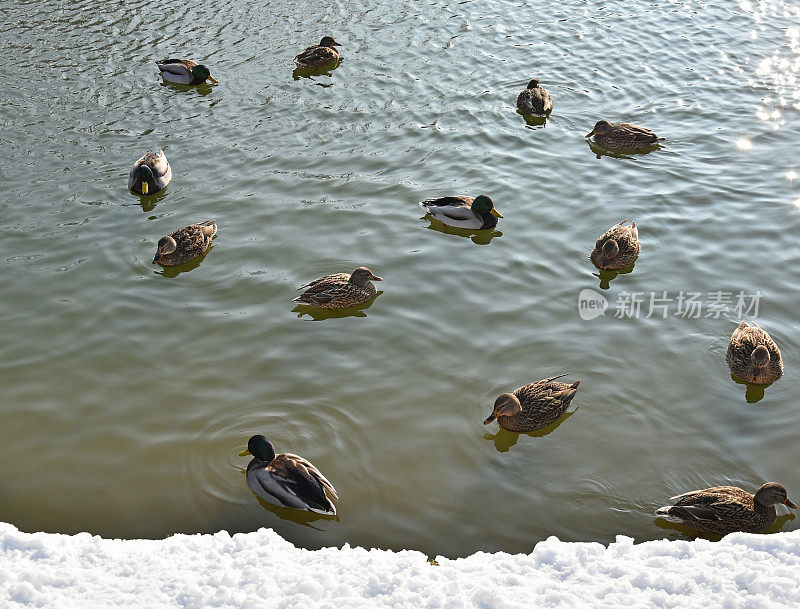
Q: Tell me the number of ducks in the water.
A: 13